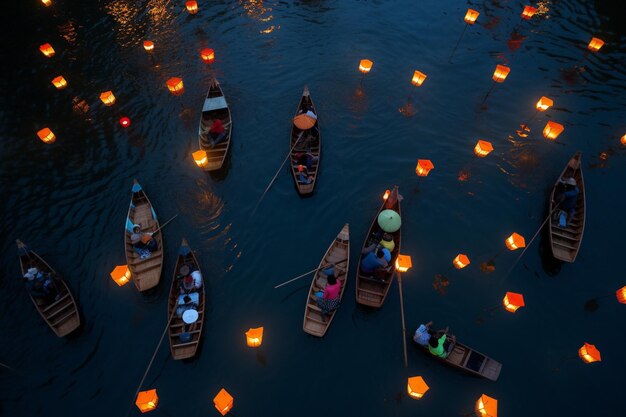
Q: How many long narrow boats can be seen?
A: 9